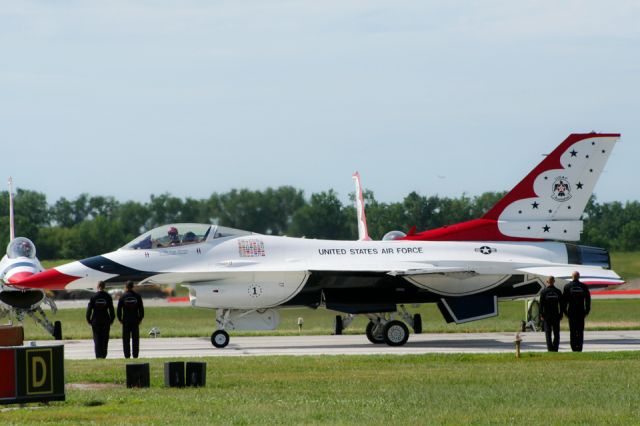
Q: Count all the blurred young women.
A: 0